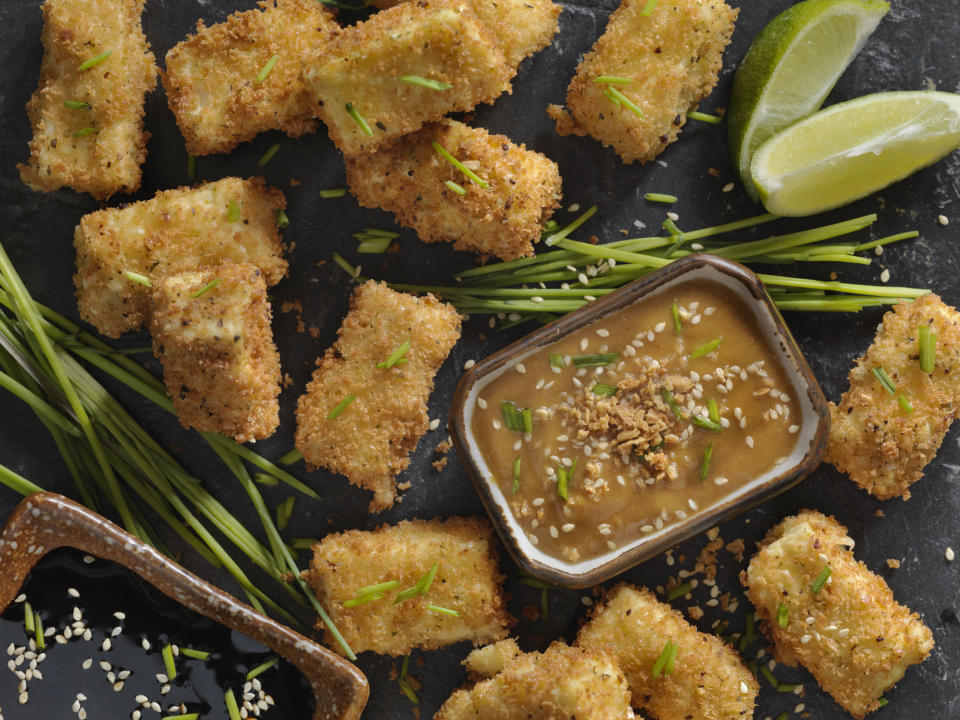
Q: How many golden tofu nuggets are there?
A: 14